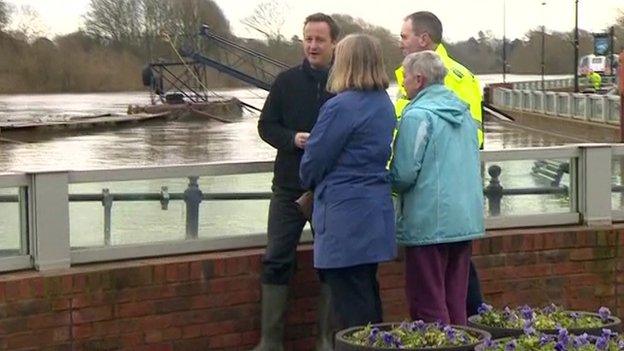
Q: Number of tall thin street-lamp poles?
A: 3